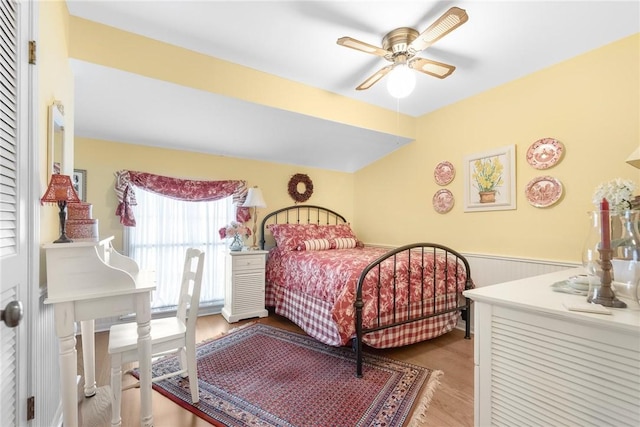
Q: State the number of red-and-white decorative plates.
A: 4